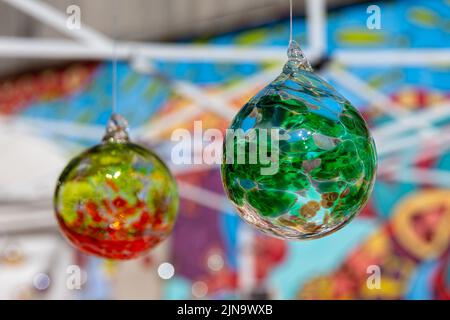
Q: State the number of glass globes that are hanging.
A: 2